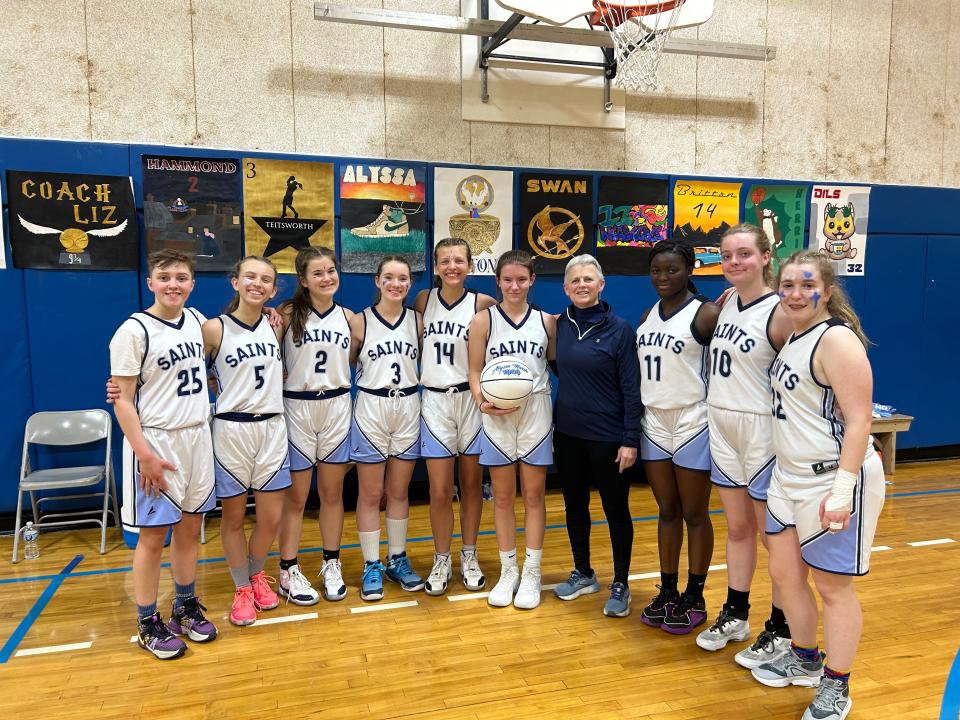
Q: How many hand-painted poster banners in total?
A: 10